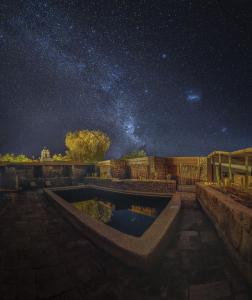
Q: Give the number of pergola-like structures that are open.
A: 1